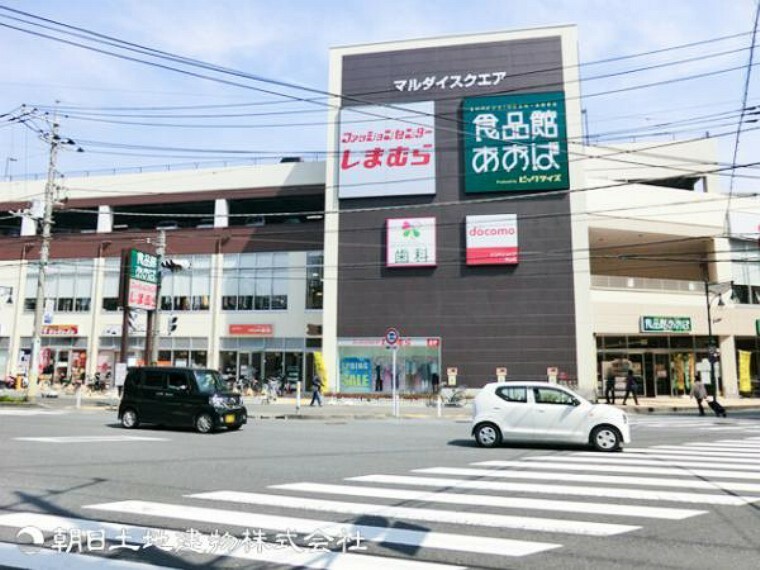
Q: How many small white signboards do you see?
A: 2